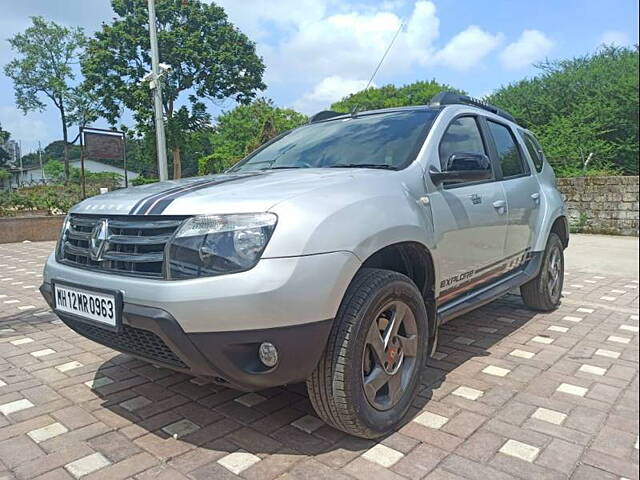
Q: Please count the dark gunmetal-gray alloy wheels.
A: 2